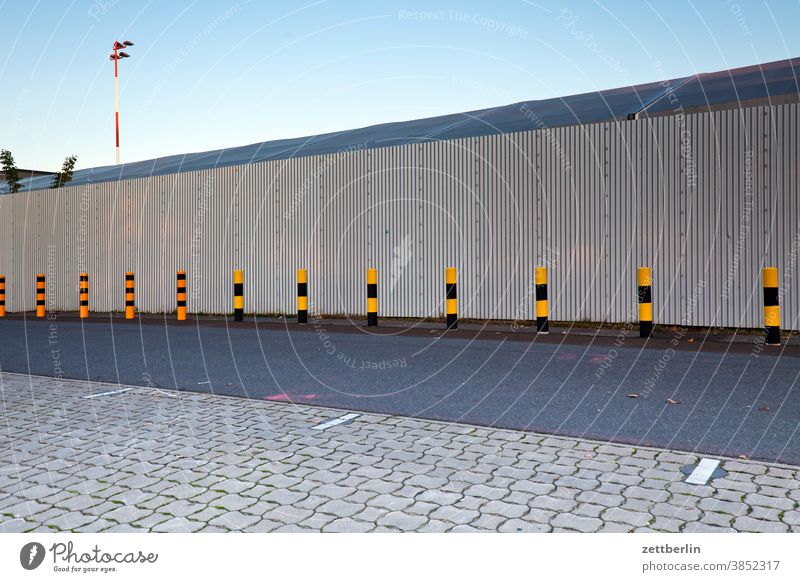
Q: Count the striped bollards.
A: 12